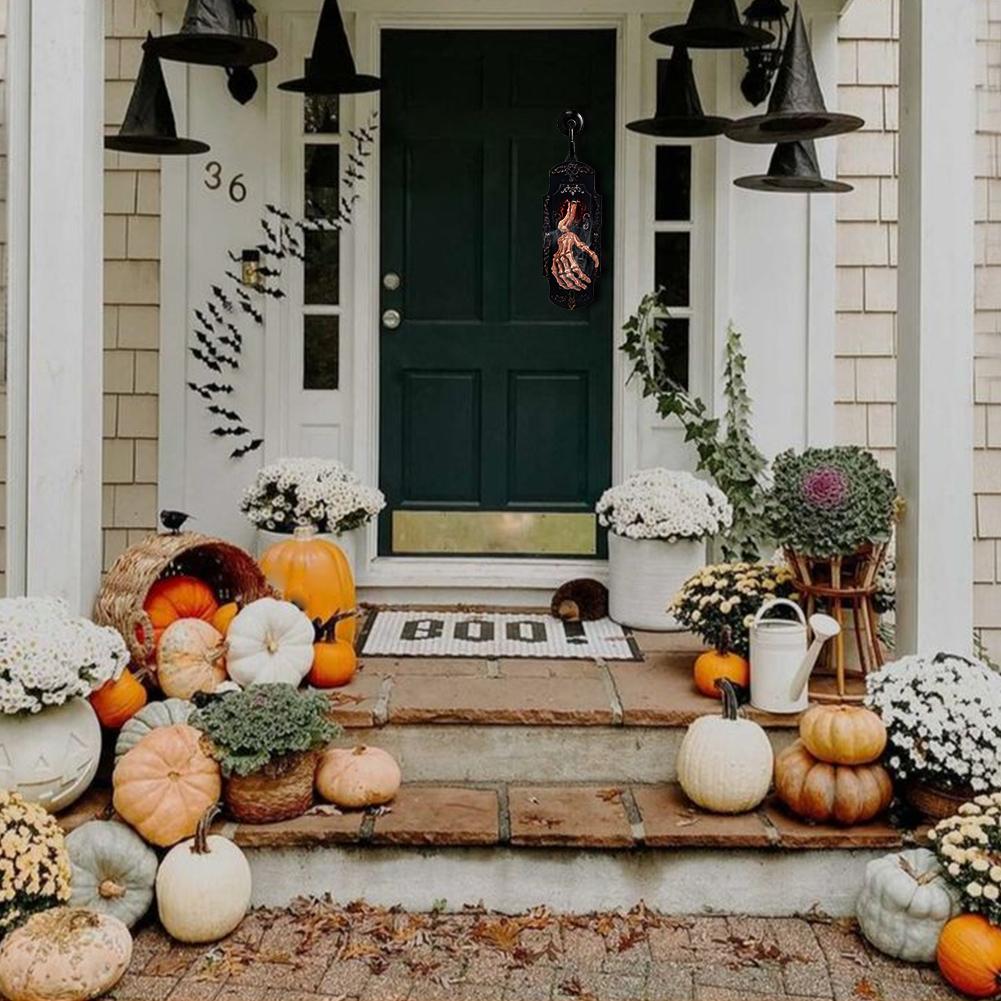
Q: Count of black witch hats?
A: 7